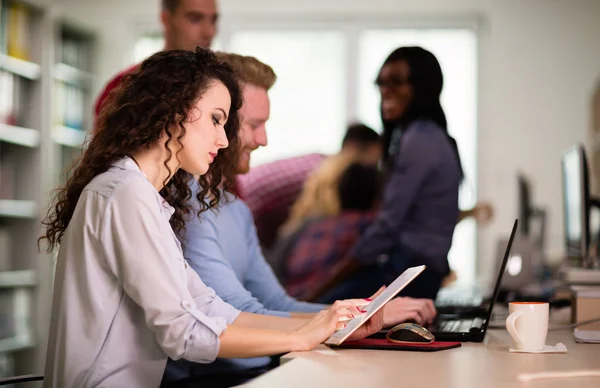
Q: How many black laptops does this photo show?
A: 1